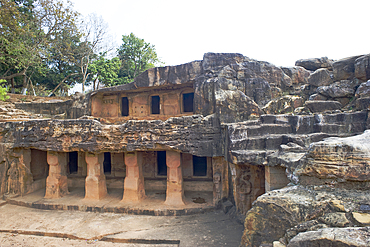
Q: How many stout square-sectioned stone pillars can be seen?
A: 4